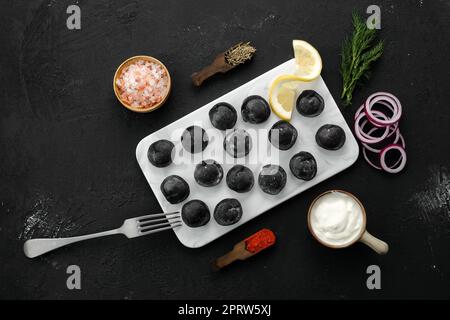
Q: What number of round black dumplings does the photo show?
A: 15